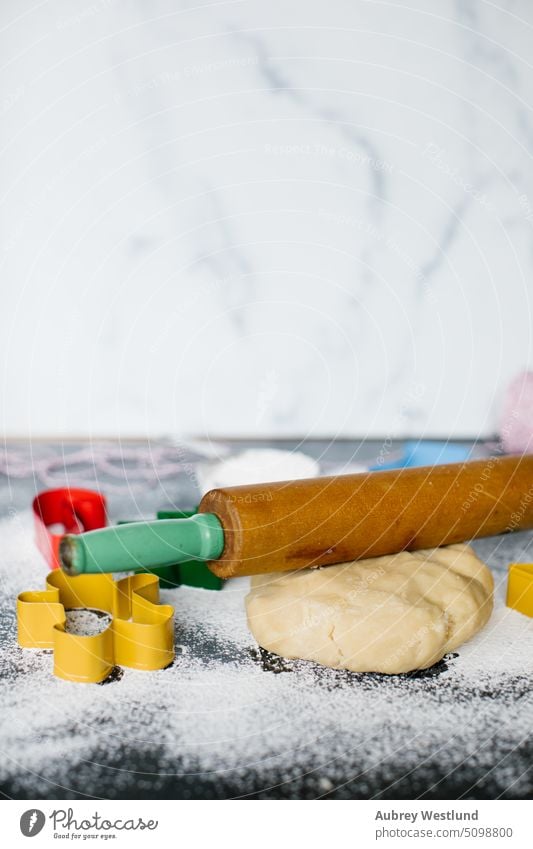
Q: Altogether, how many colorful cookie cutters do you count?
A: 5